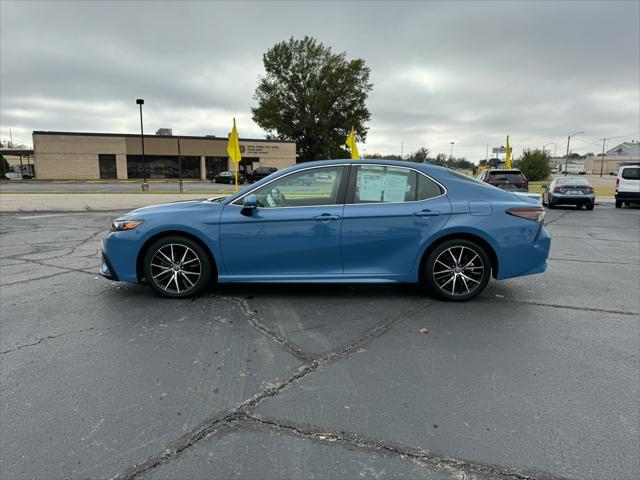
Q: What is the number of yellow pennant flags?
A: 3